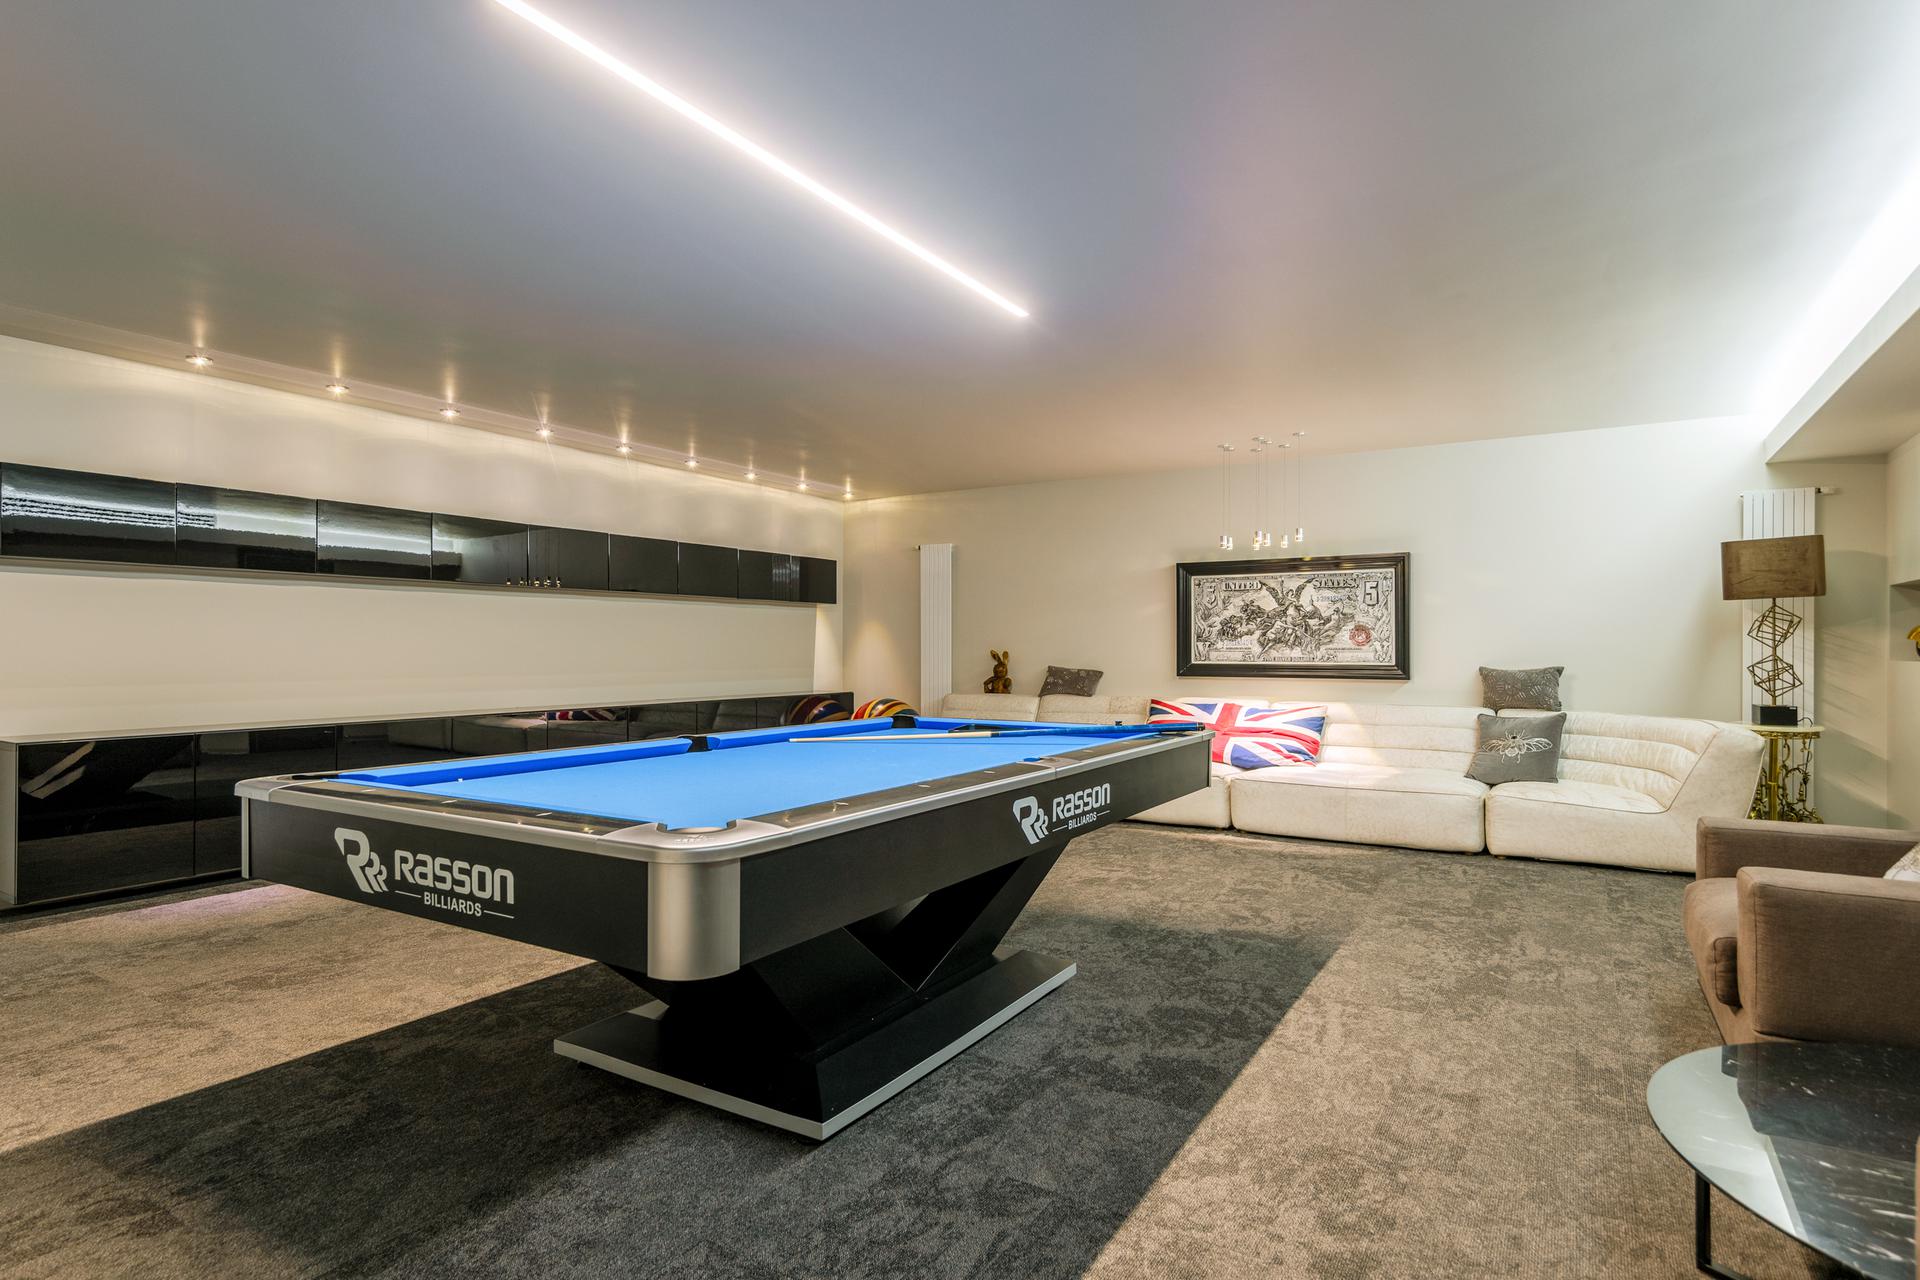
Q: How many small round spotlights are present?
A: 9